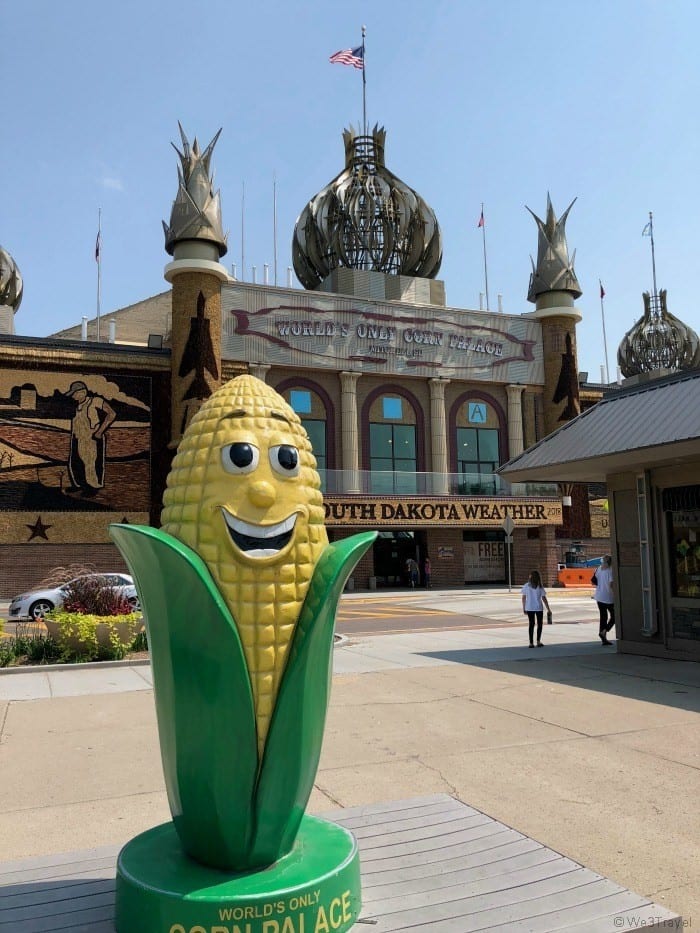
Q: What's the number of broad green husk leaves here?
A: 2